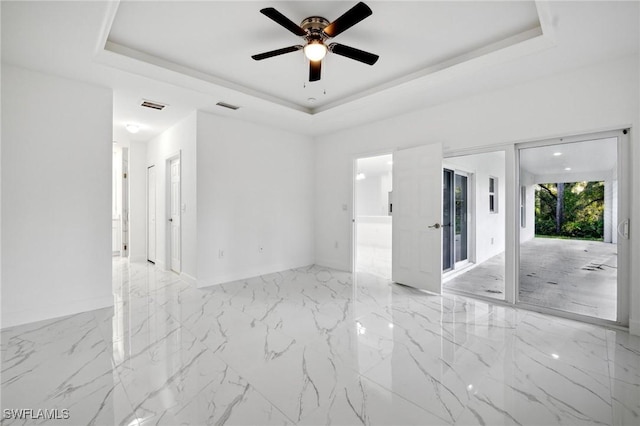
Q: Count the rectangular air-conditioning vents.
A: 2